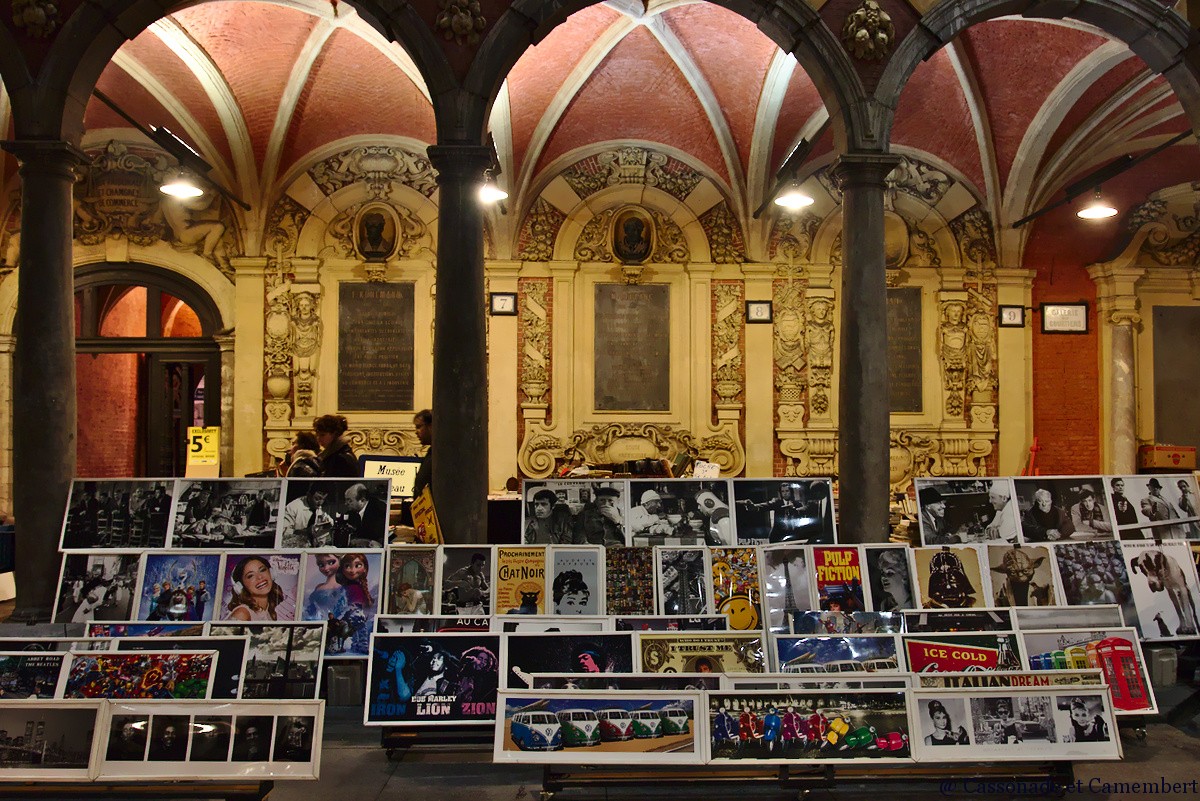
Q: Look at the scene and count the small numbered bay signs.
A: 3